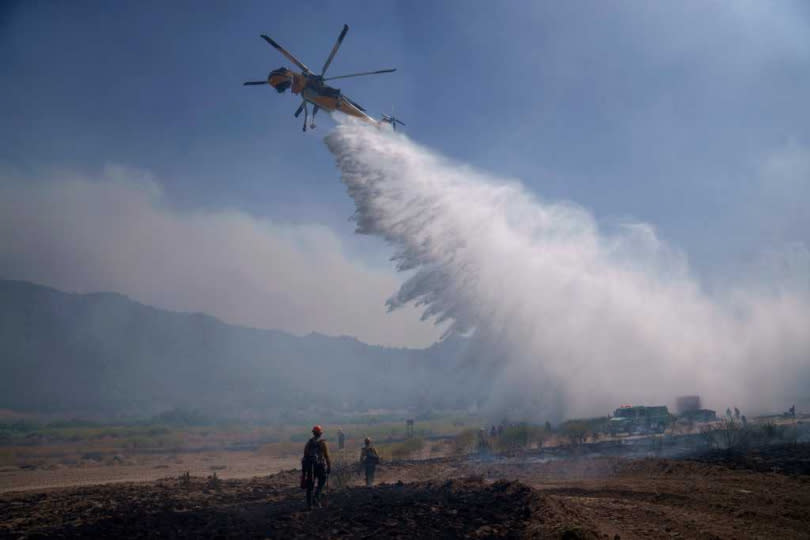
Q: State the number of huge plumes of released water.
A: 1